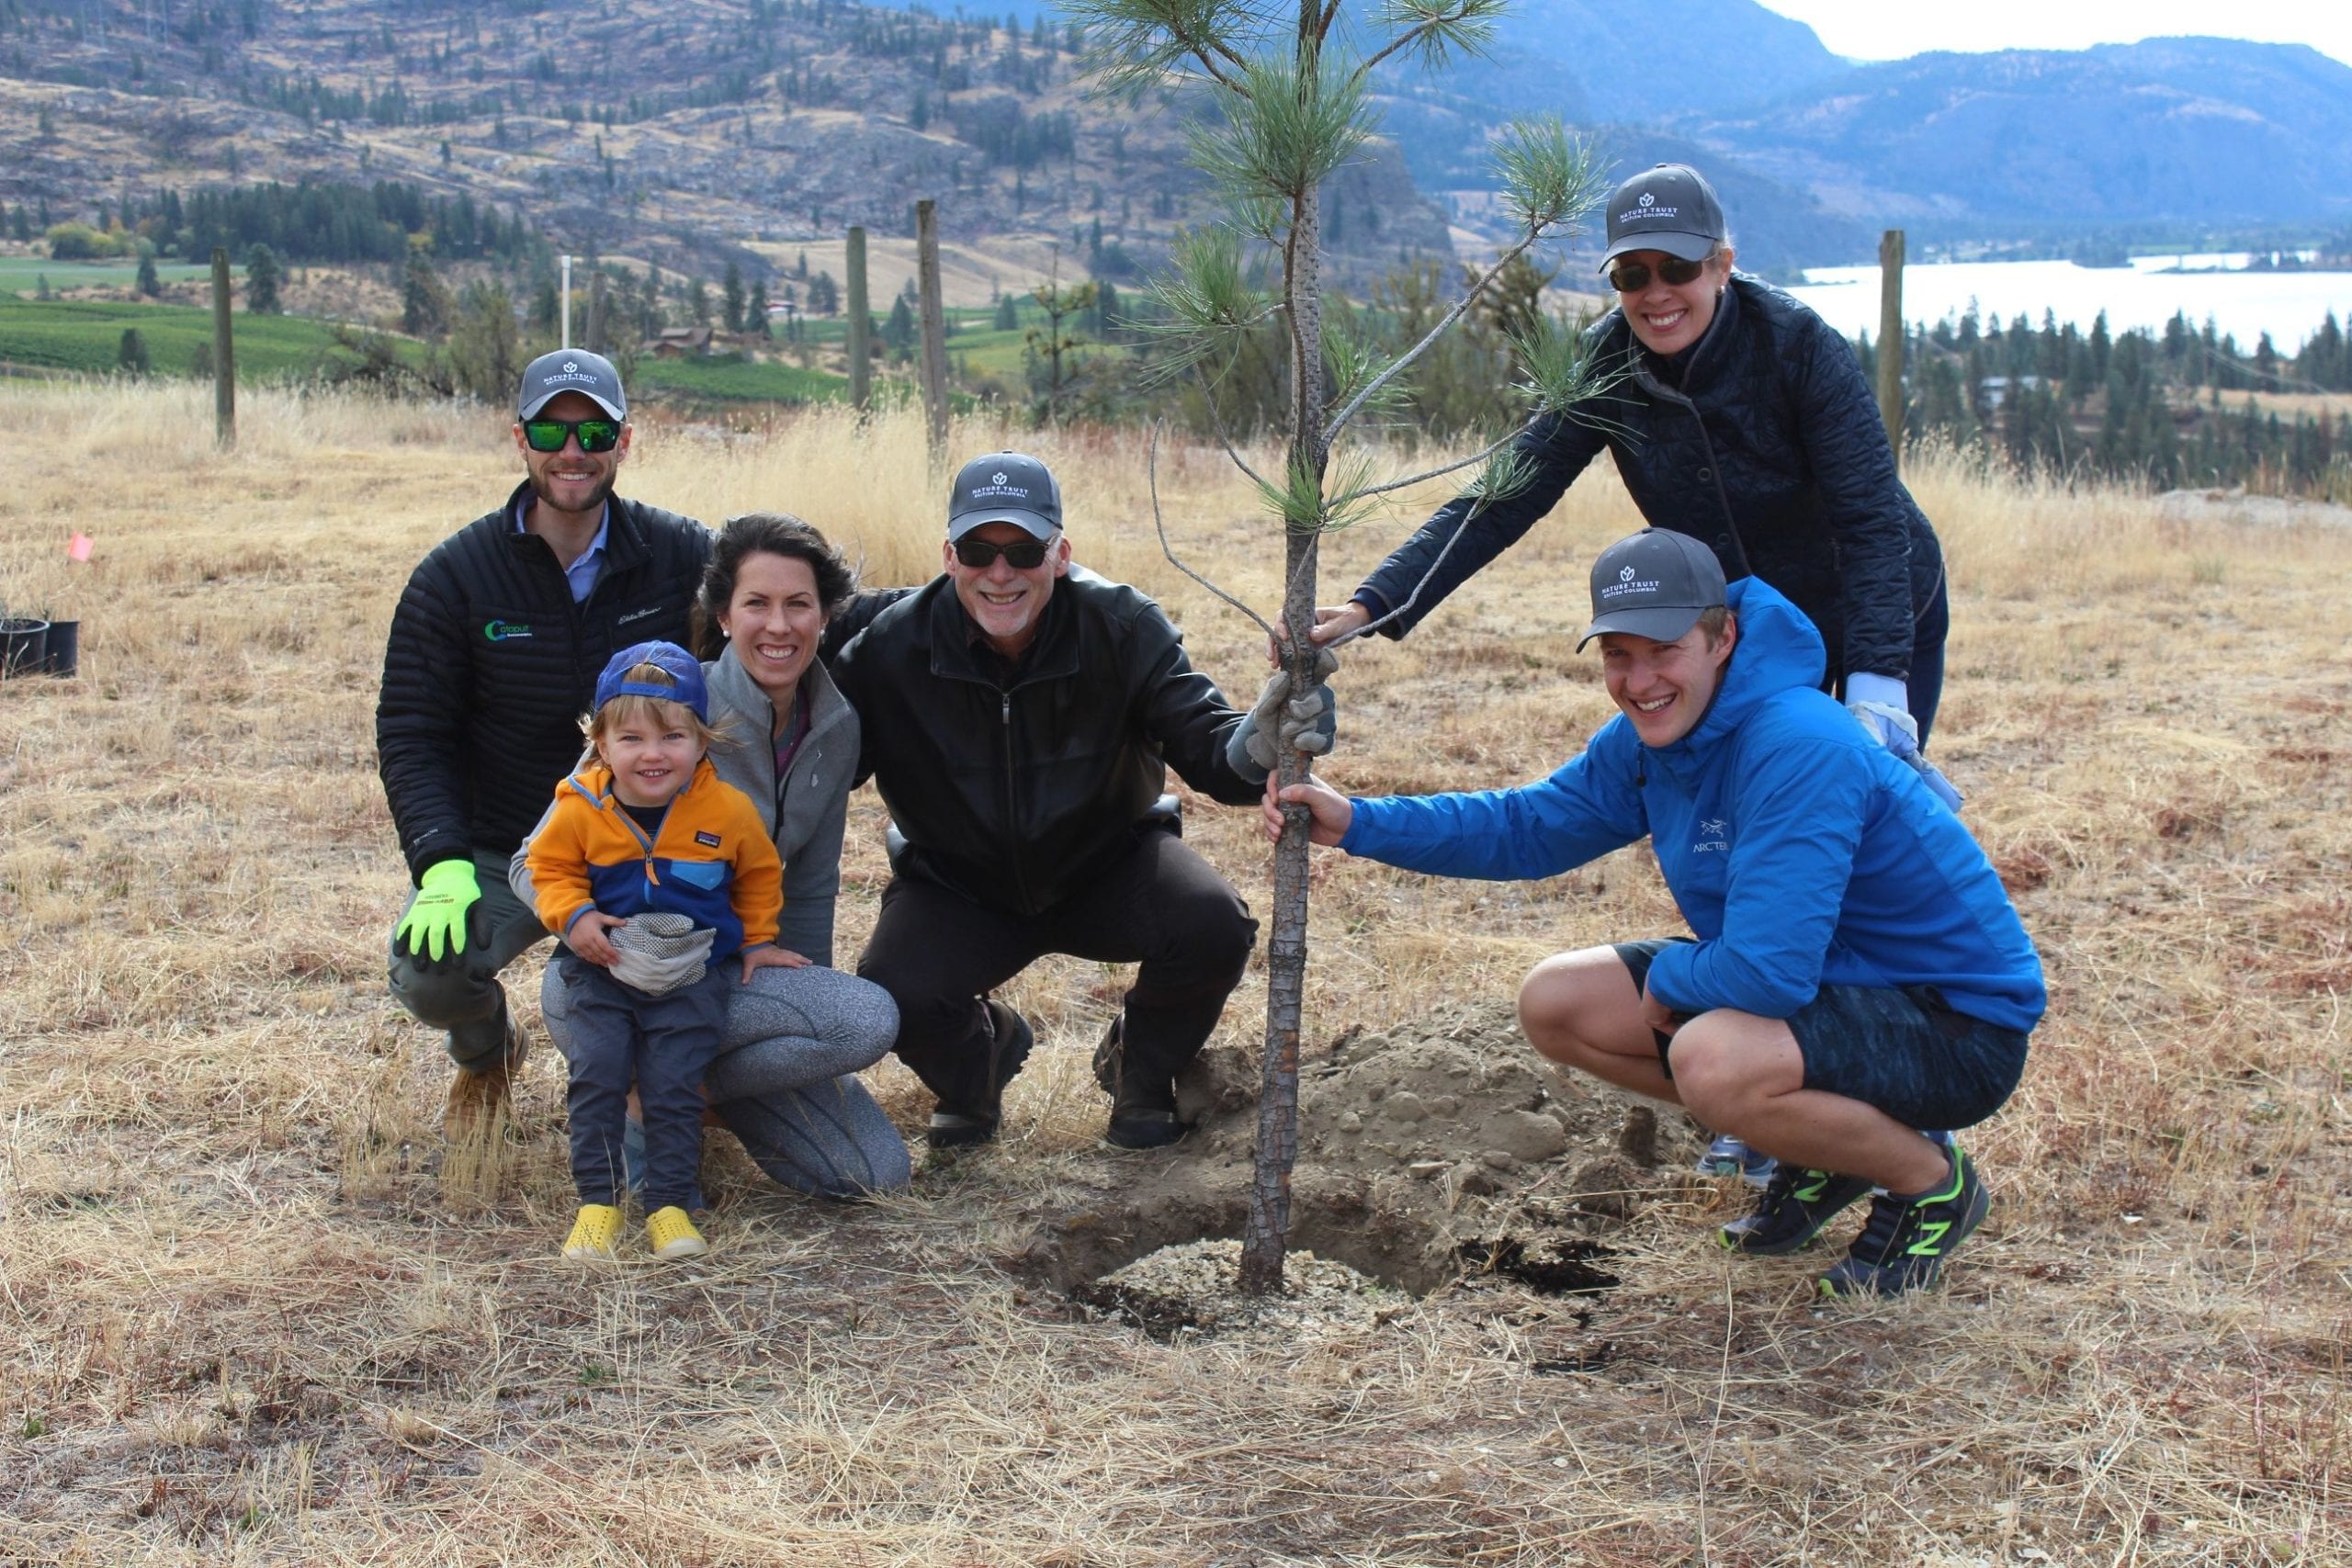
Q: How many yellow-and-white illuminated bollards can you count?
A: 0